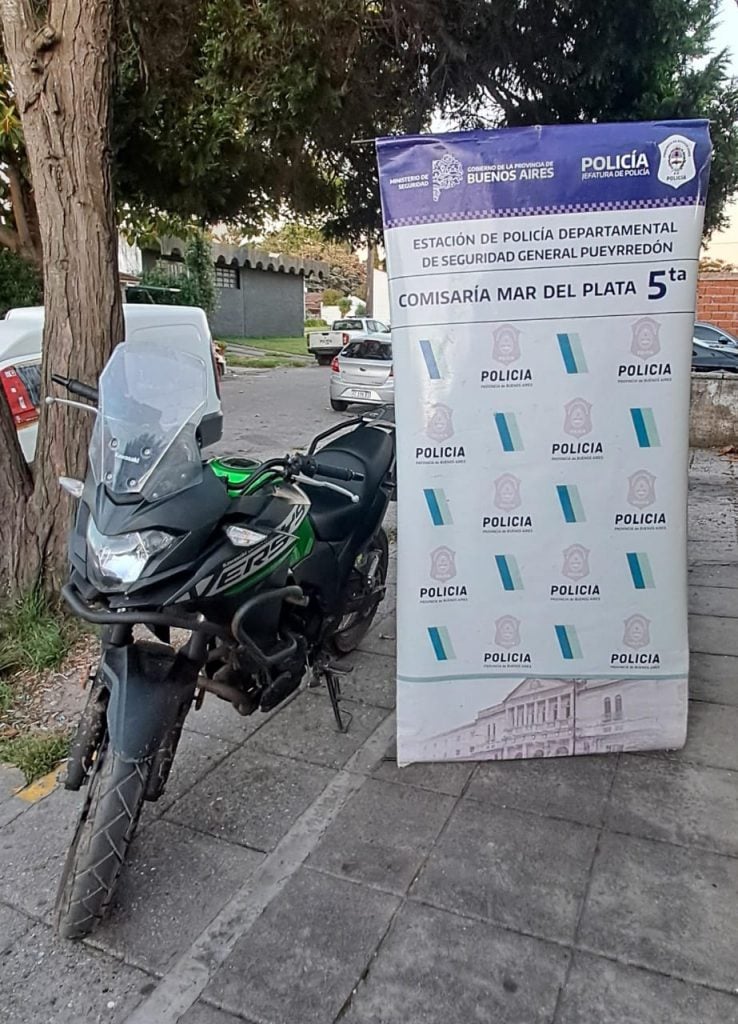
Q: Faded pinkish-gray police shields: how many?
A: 10